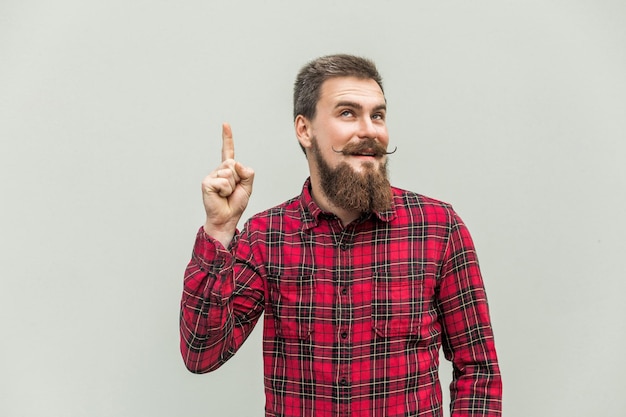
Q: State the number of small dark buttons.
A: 4